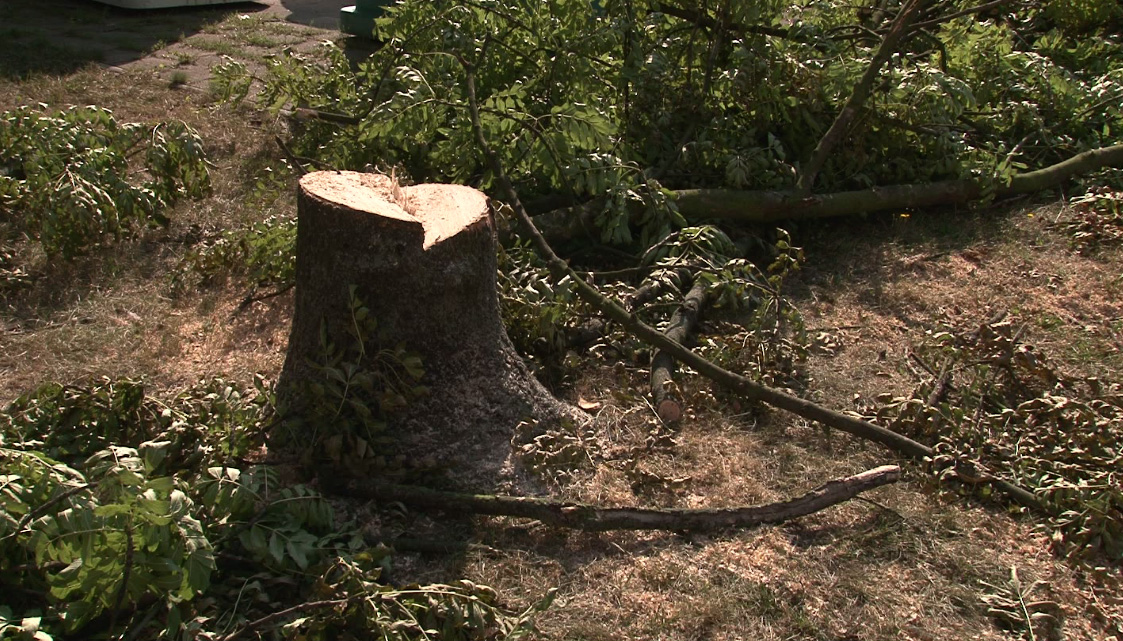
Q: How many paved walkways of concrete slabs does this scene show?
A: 1